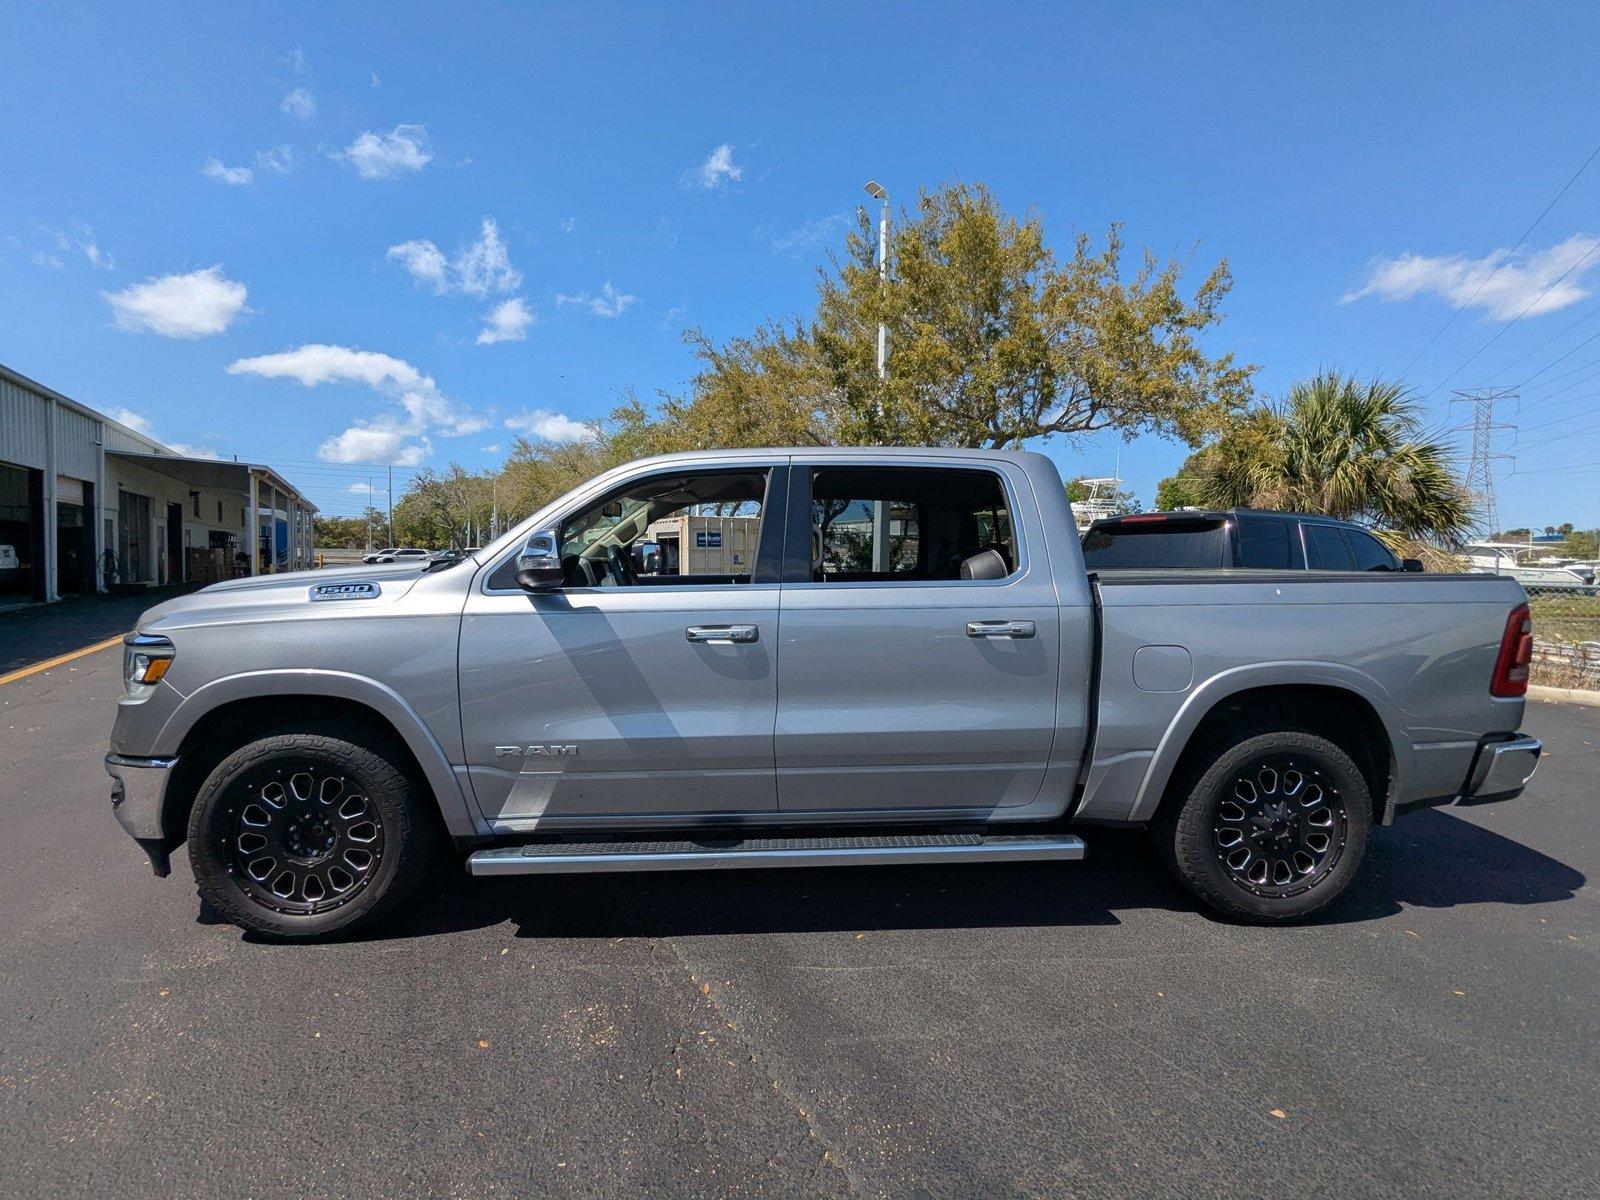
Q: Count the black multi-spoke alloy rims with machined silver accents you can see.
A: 2